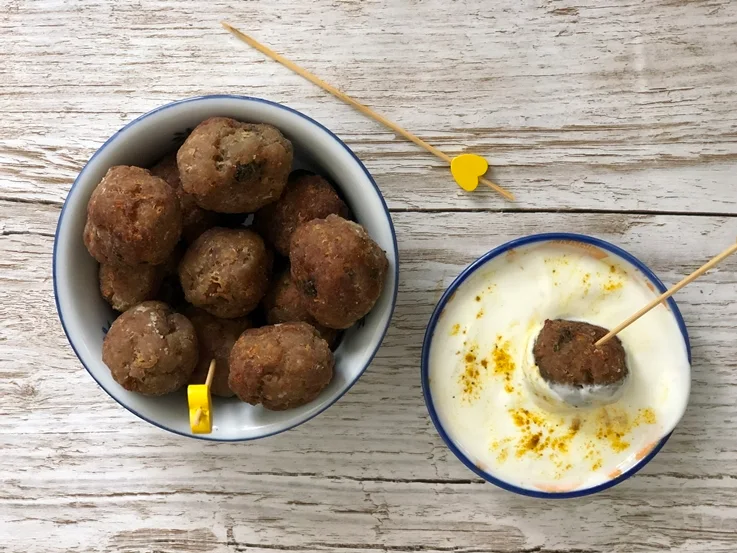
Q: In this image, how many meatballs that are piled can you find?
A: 11